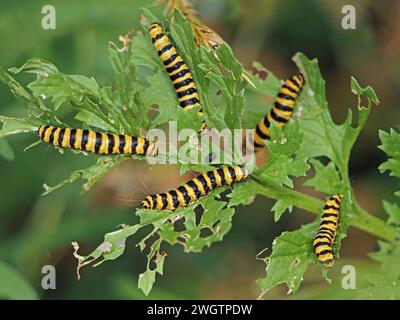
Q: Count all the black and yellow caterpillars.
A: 5